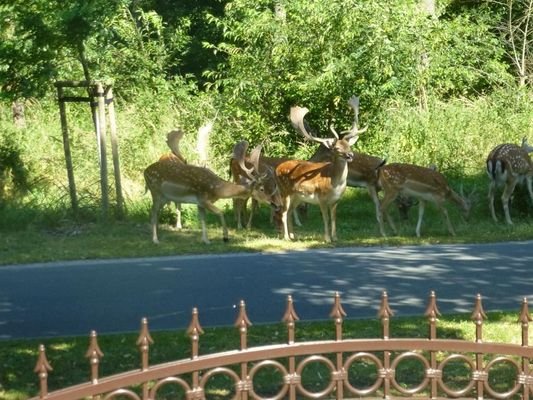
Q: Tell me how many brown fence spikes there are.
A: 11